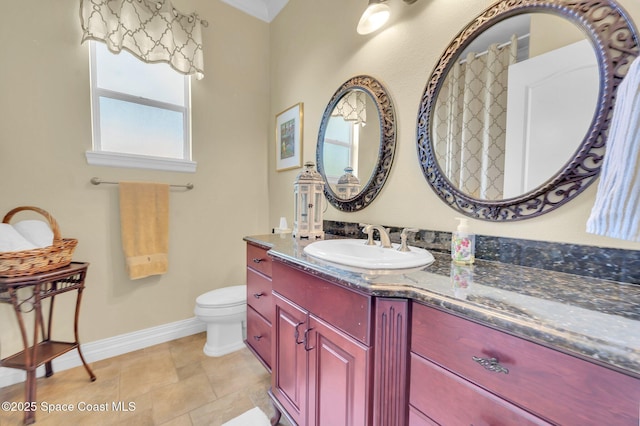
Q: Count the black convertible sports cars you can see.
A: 0